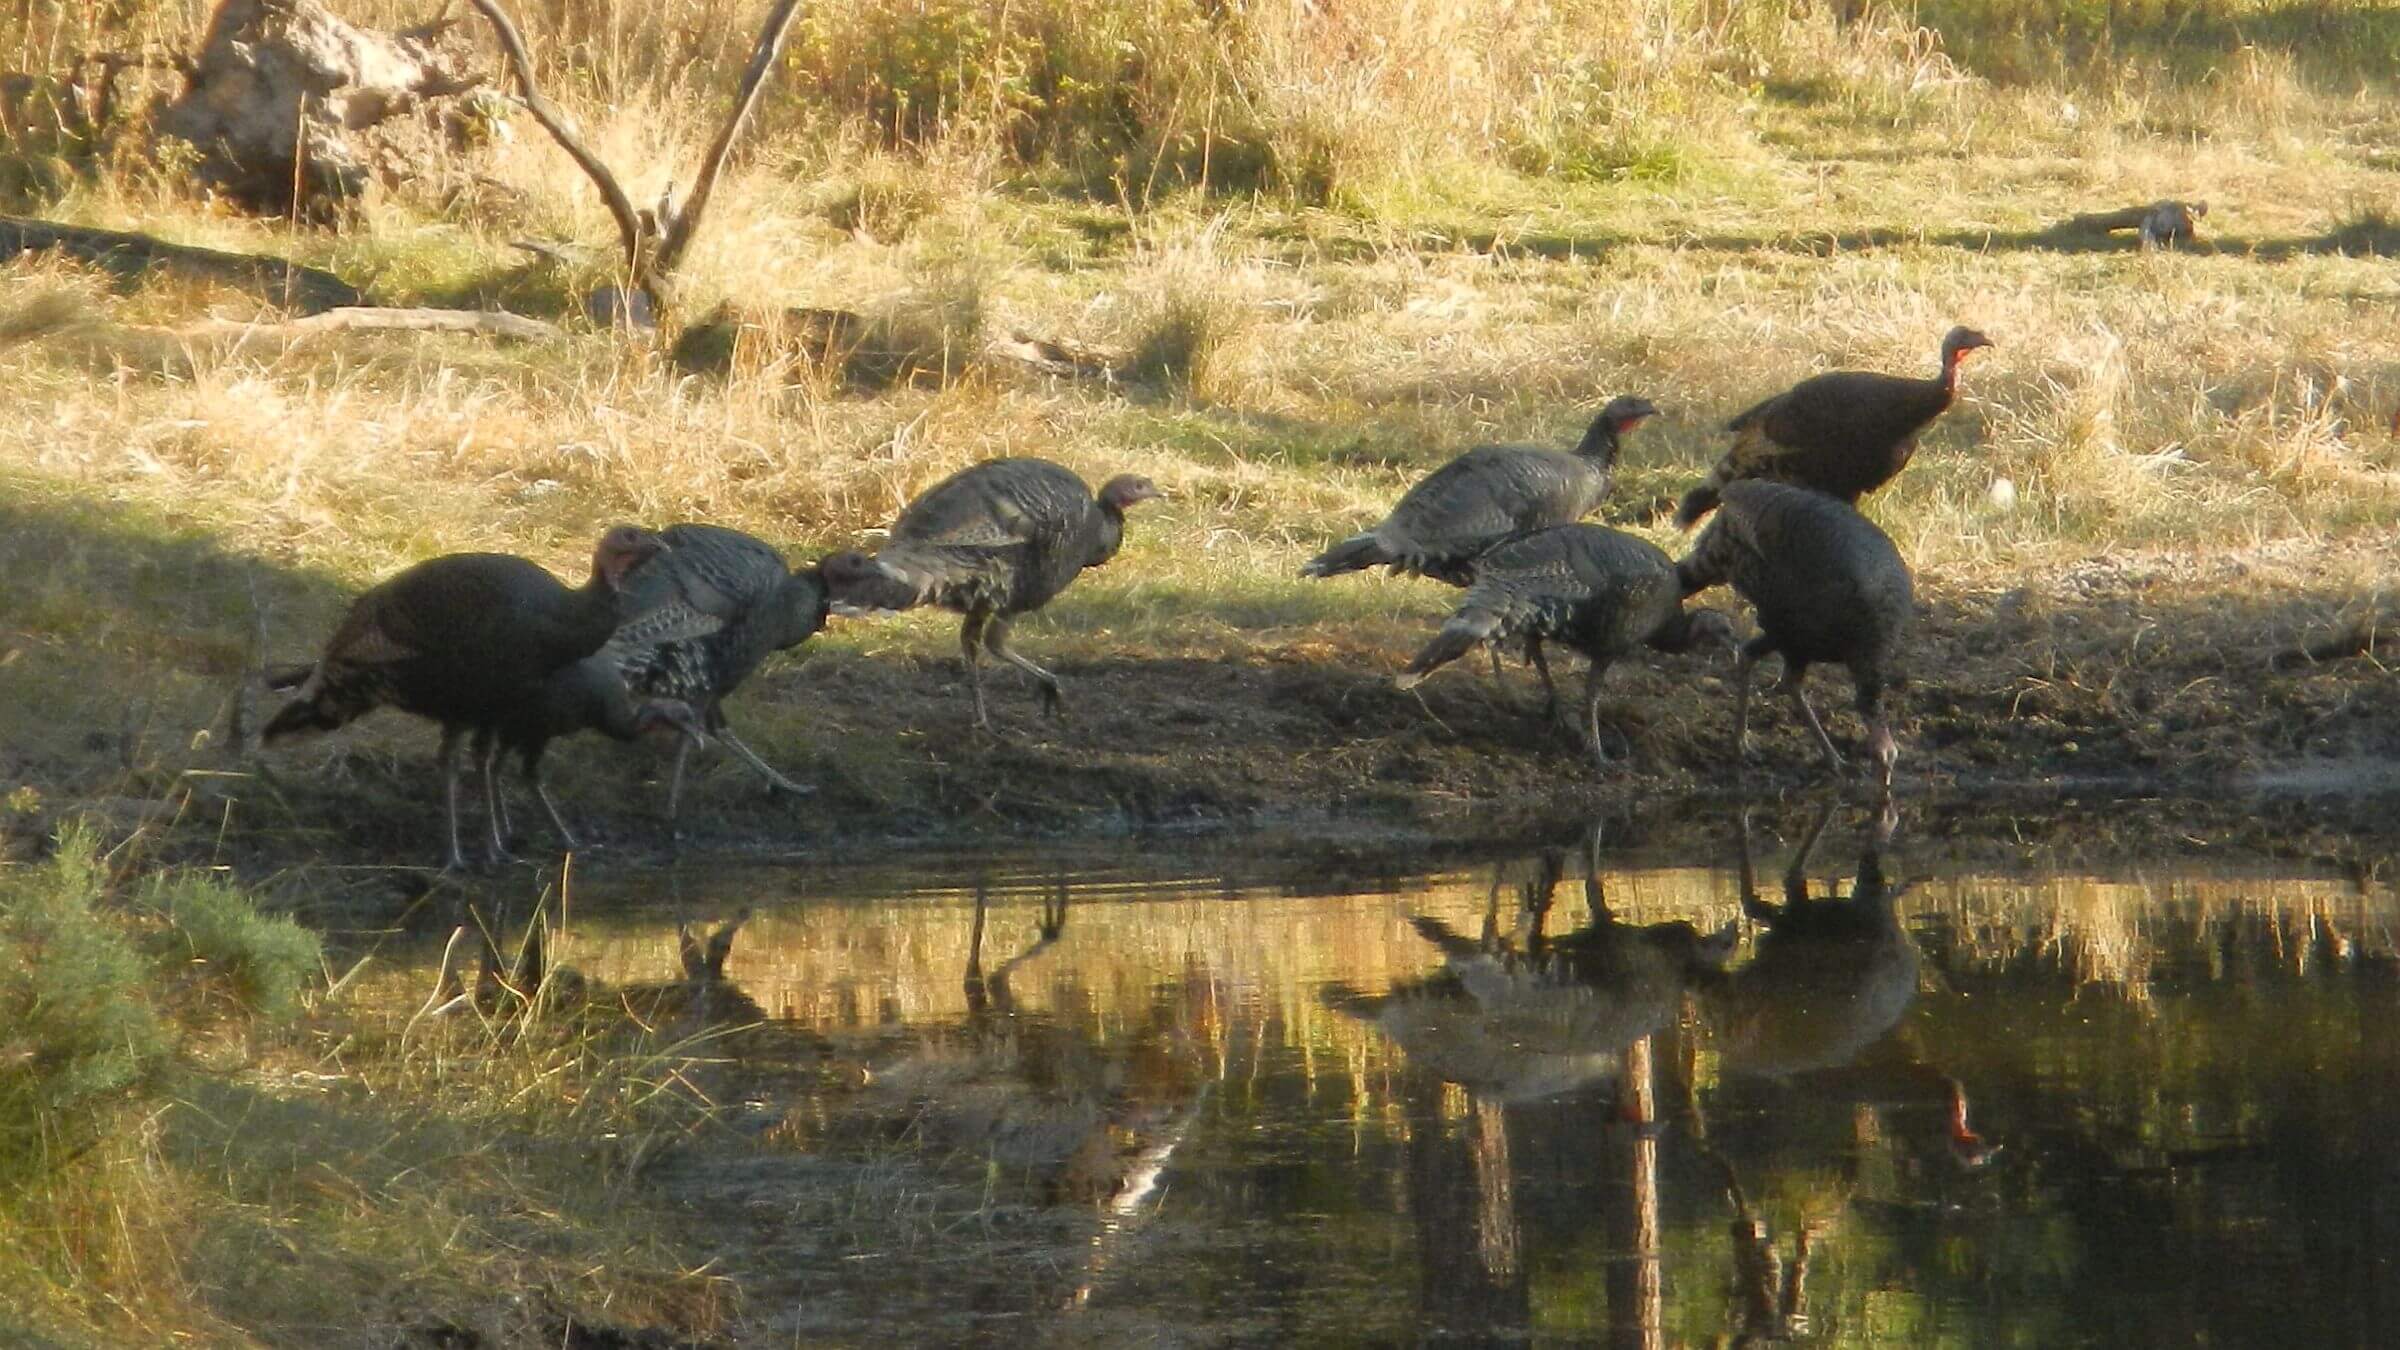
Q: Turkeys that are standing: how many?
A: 8